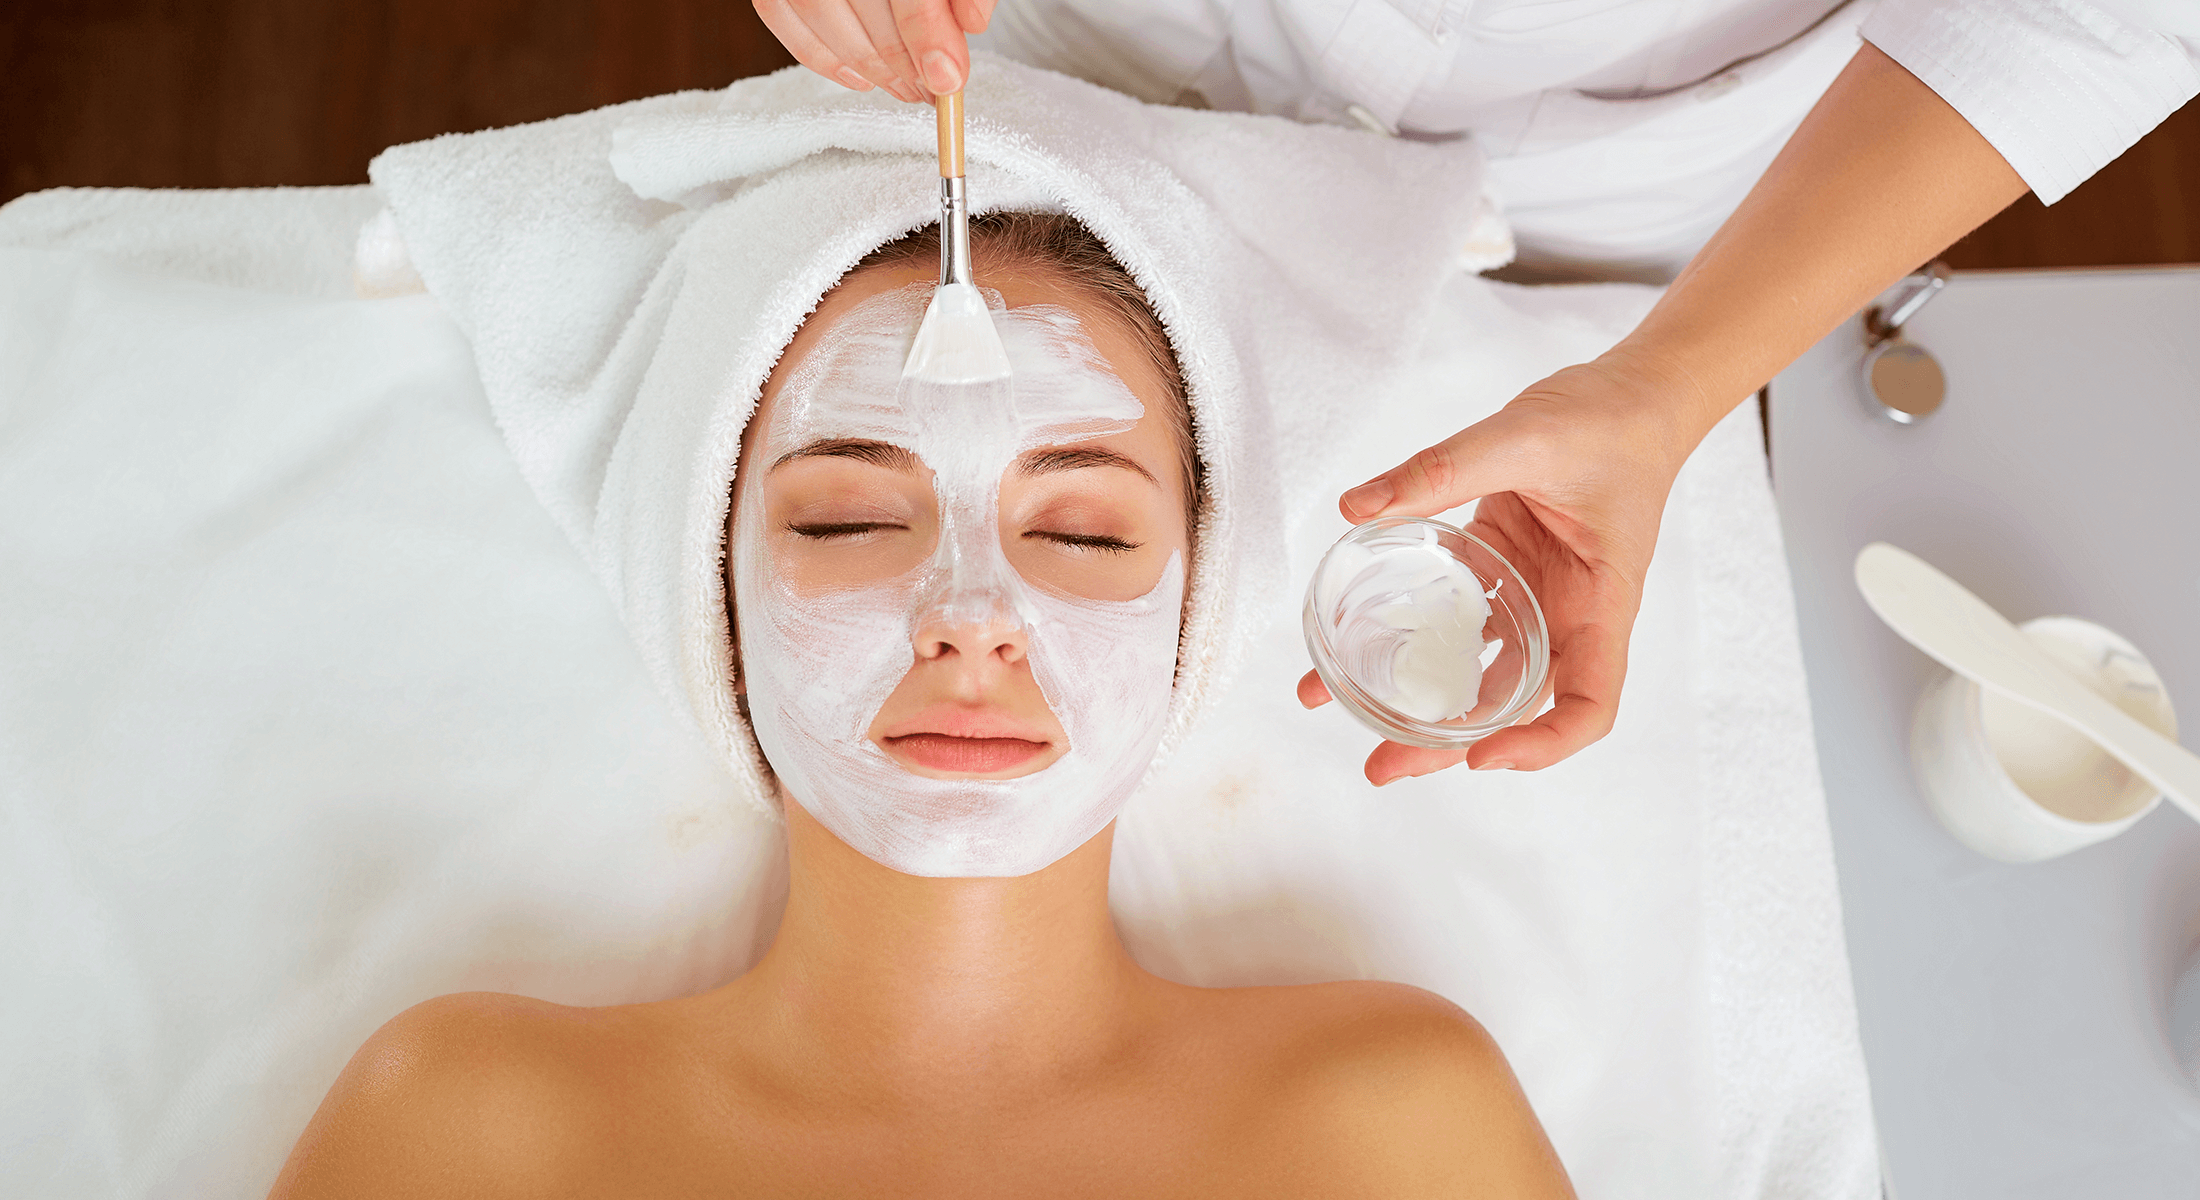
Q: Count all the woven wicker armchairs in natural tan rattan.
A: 0